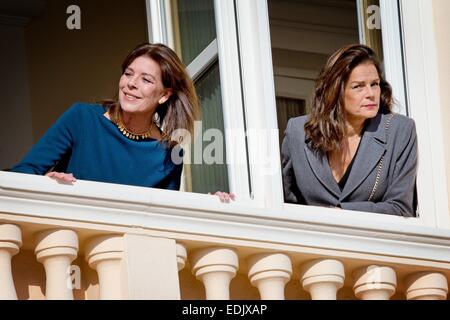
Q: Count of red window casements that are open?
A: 0